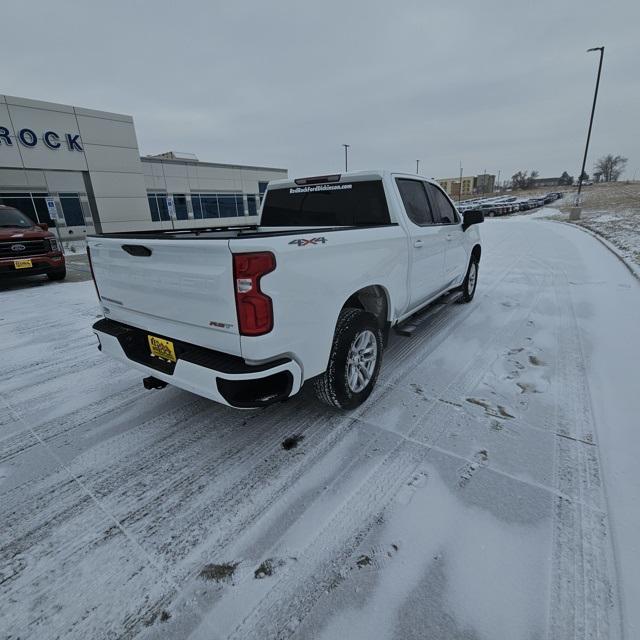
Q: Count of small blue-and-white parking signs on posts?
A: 2